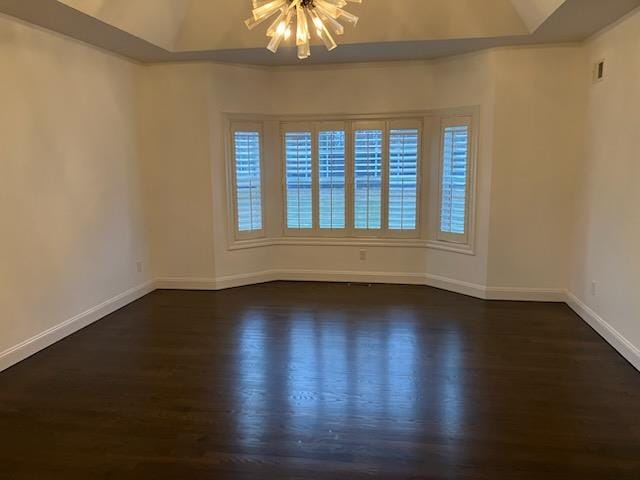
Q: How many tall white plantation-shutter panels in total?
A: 6